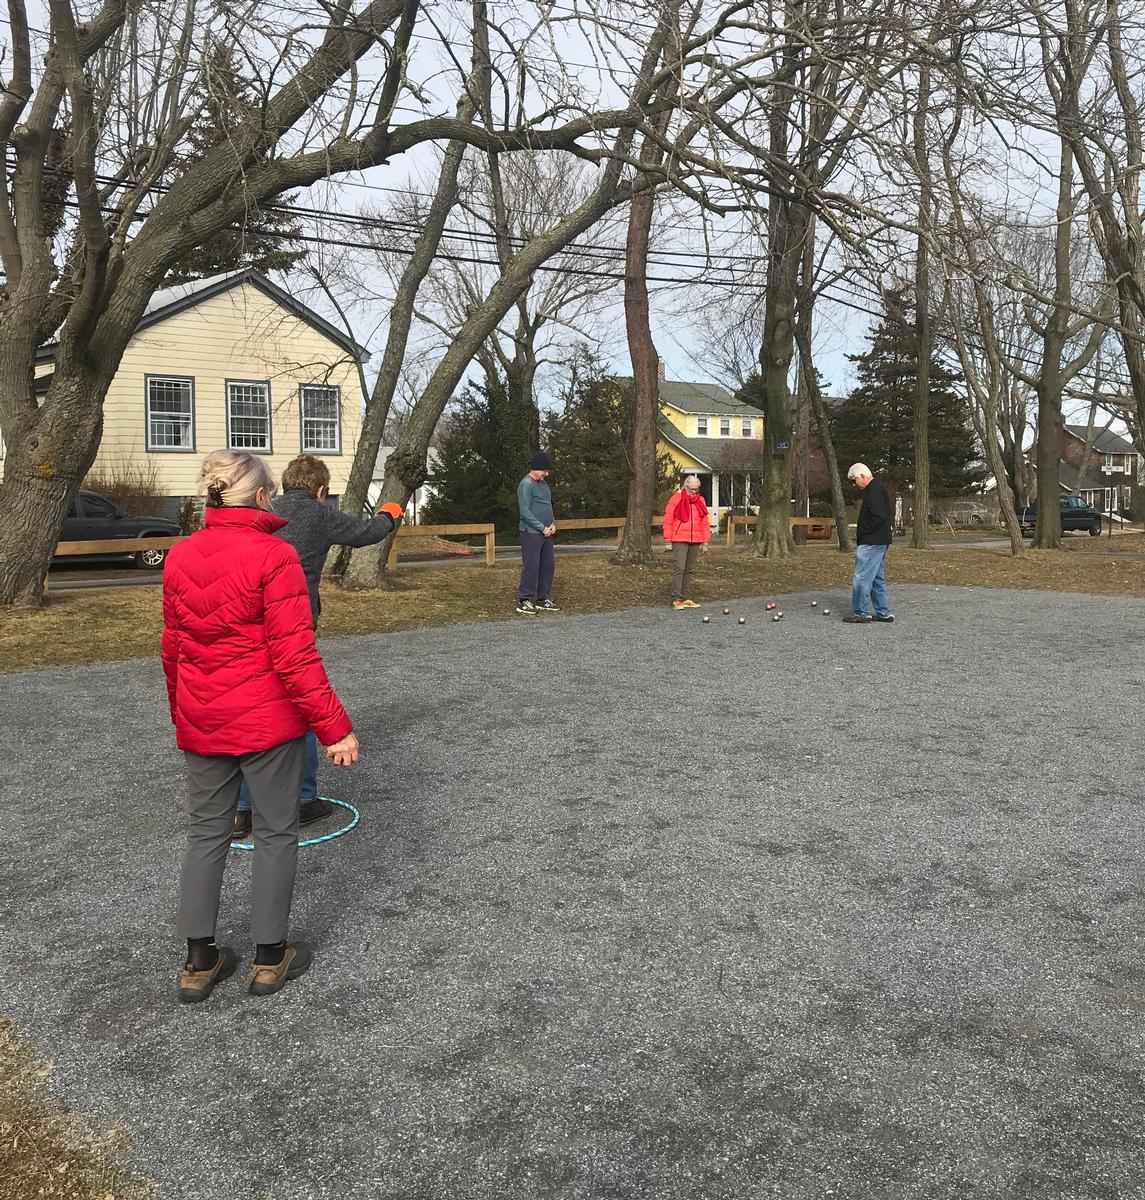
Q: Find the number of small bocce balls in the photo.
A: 9